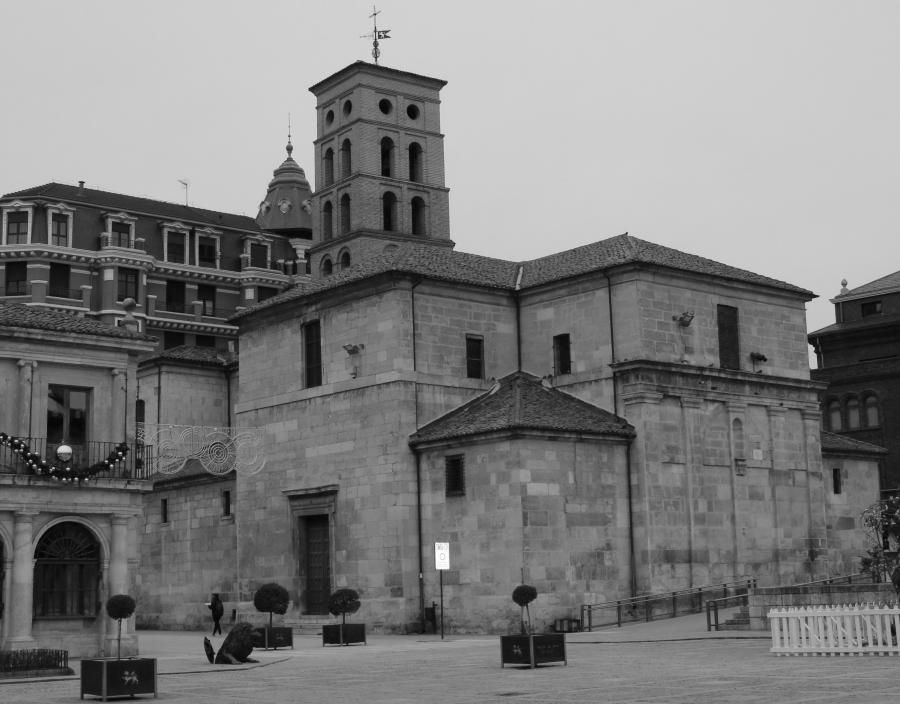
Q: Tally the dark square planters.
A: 4